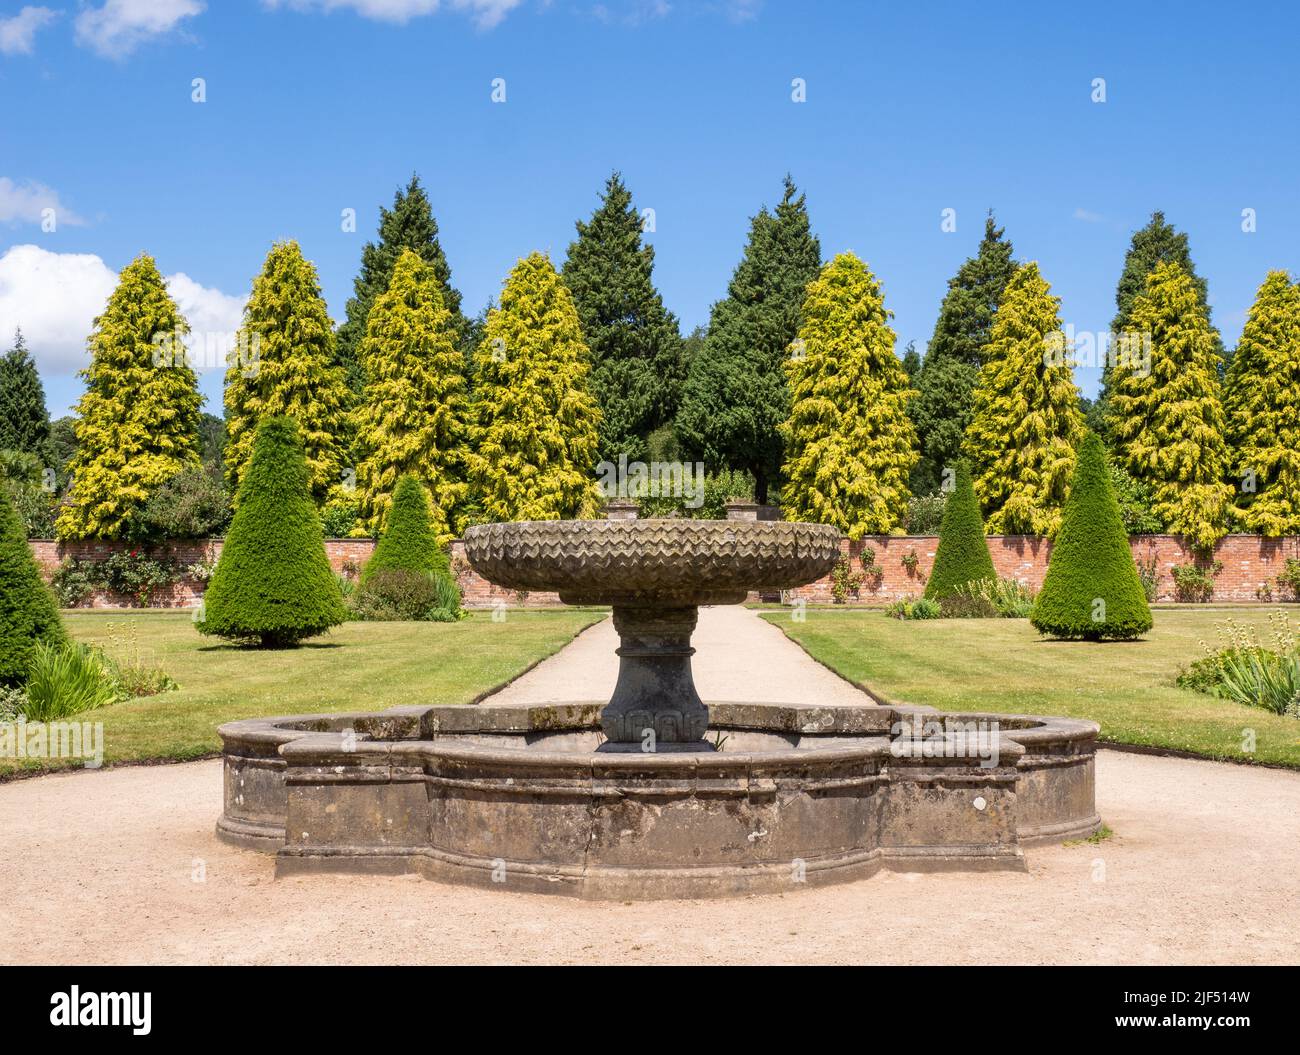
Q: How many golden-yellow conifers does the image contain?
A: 8